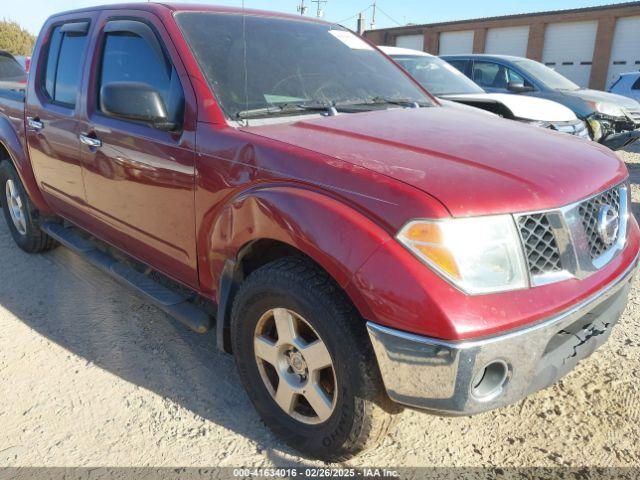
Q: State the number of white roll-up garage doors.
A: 5